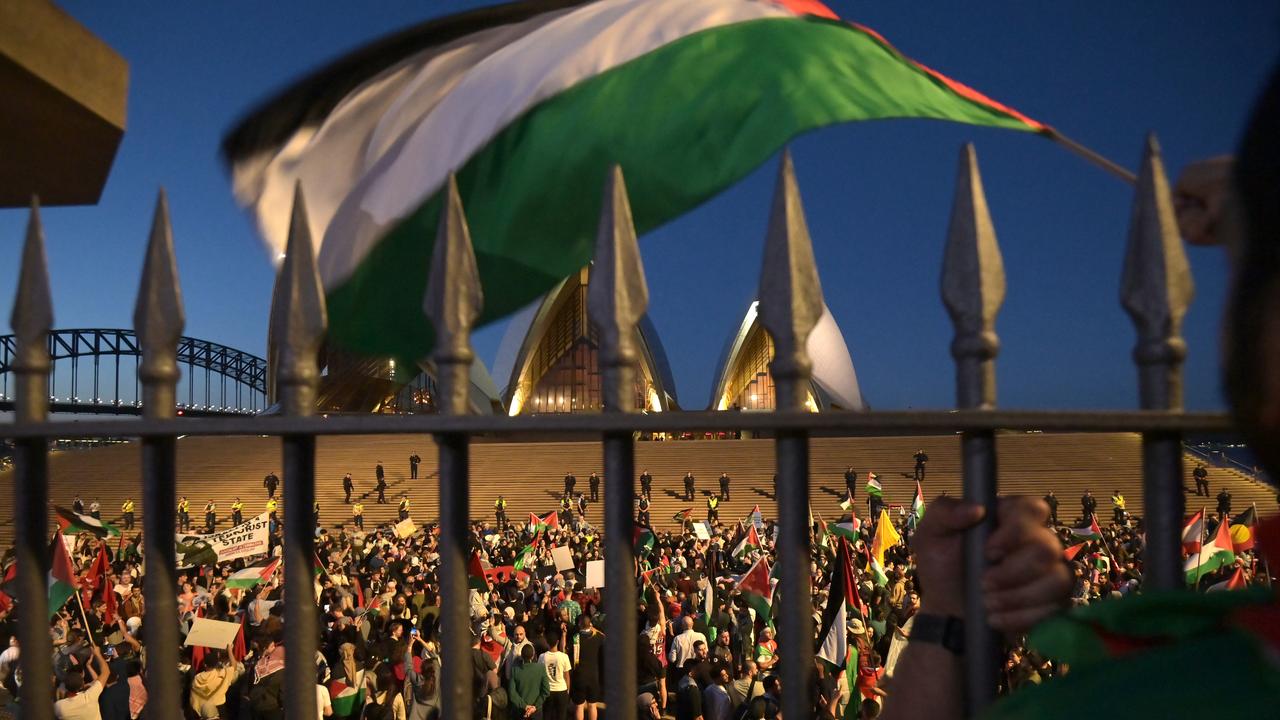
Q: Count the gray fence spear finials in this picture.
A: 8